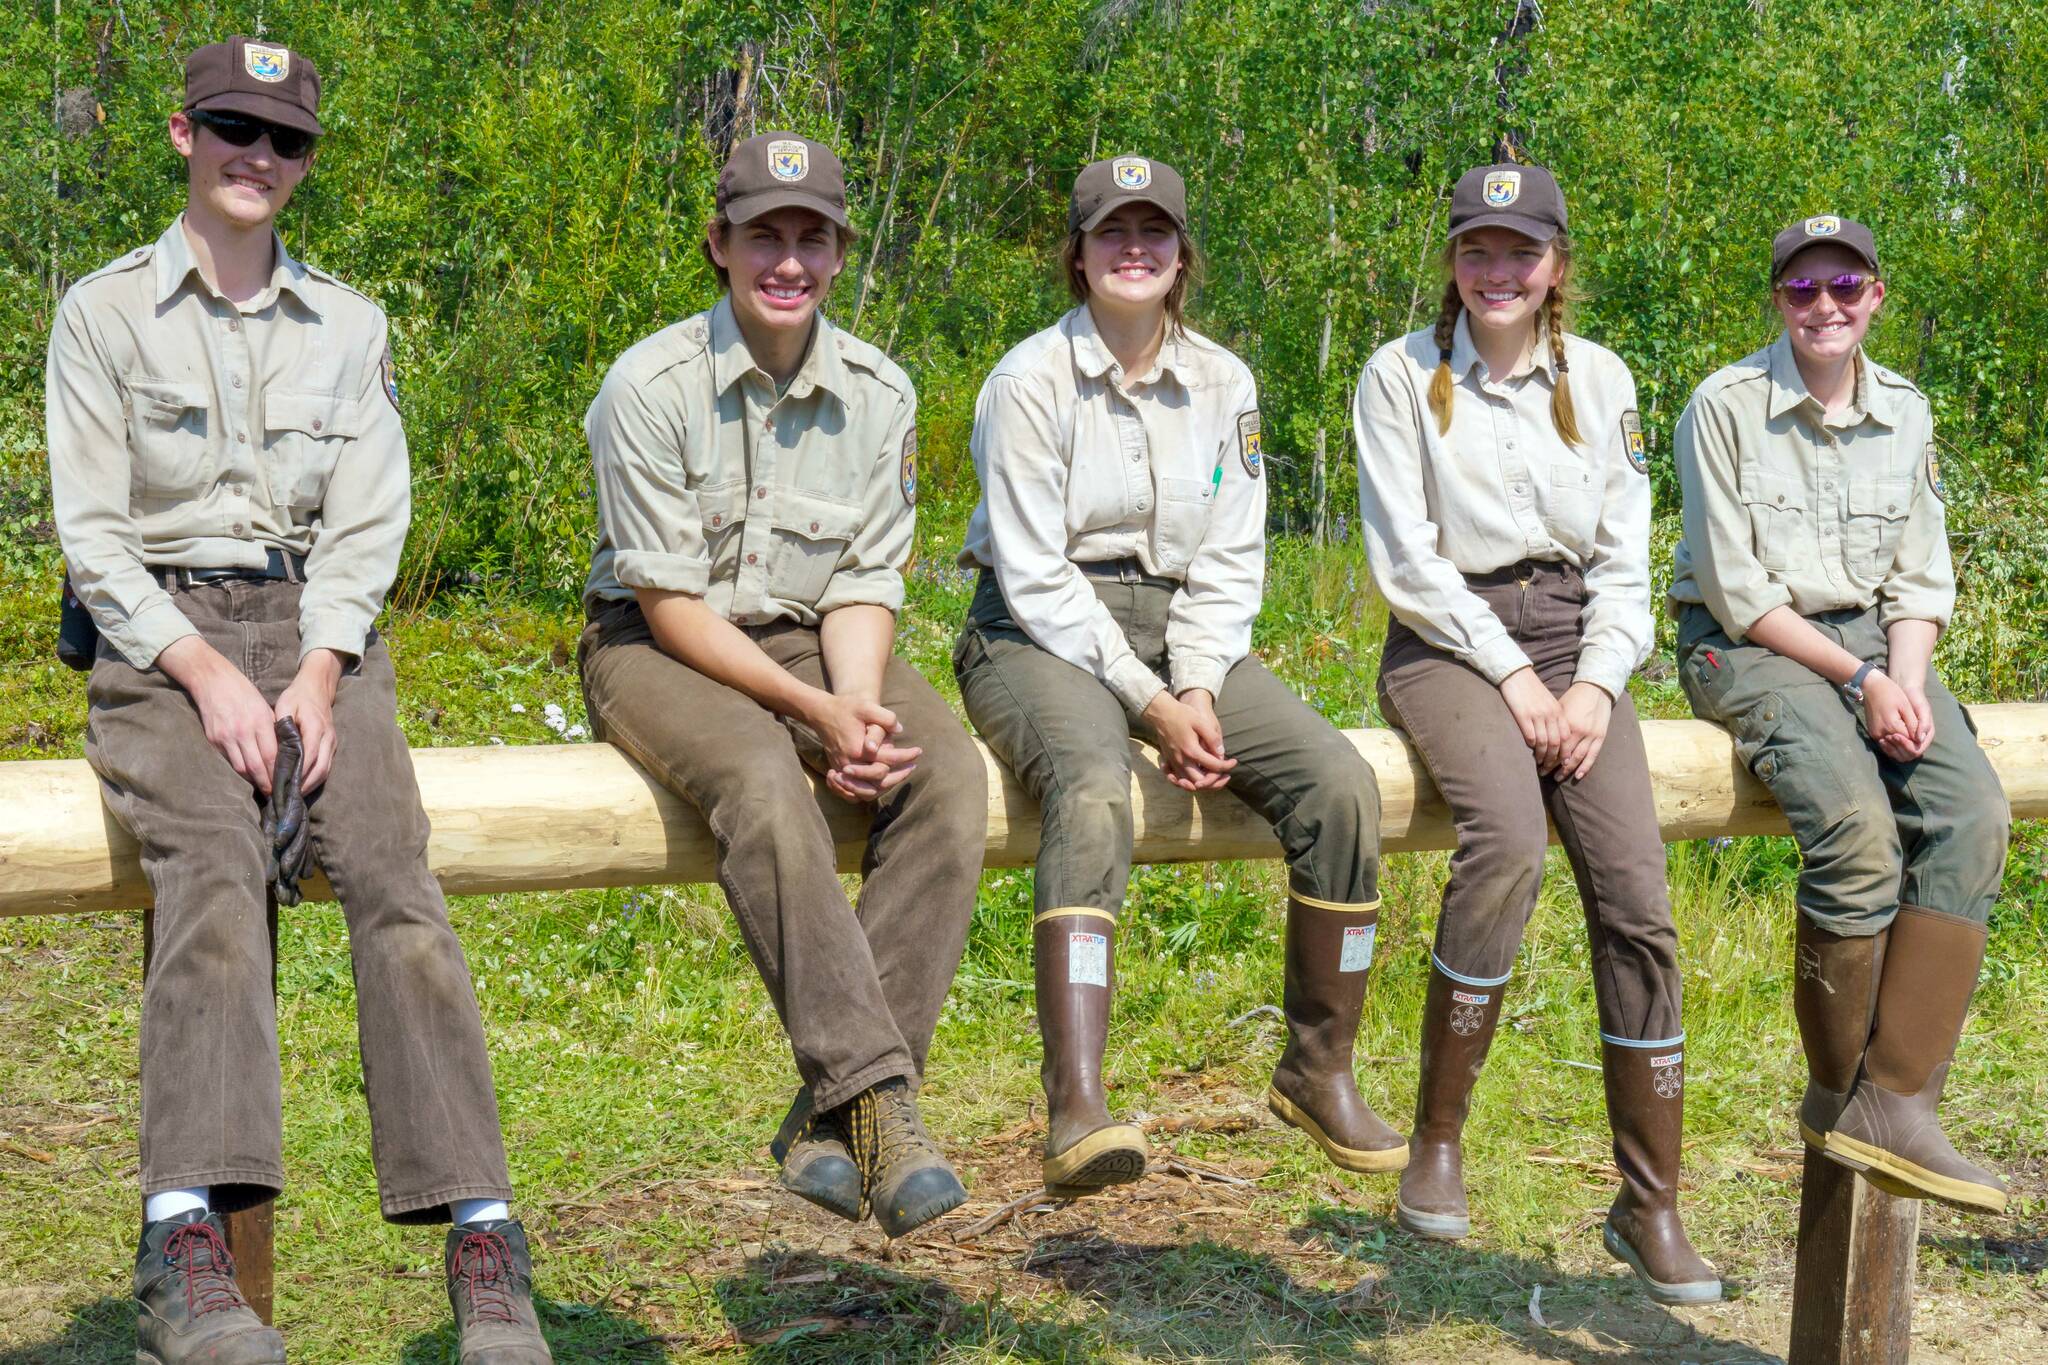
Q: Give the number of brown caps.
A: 5